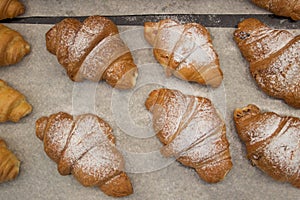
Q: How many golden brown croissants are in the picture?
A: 11